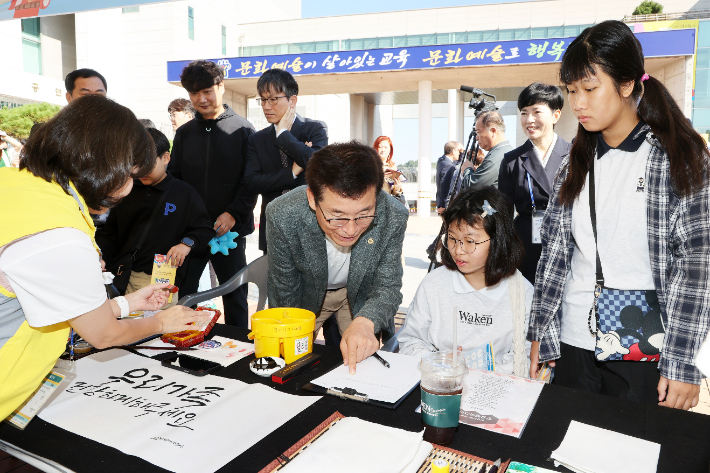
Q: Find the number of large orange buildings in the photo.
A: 0